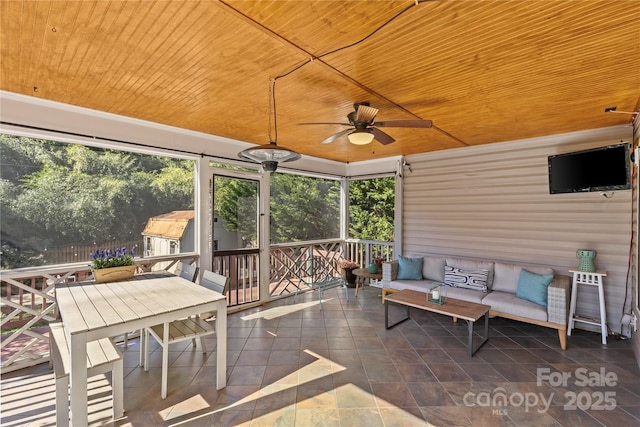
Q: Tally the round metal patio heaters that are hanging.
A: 1